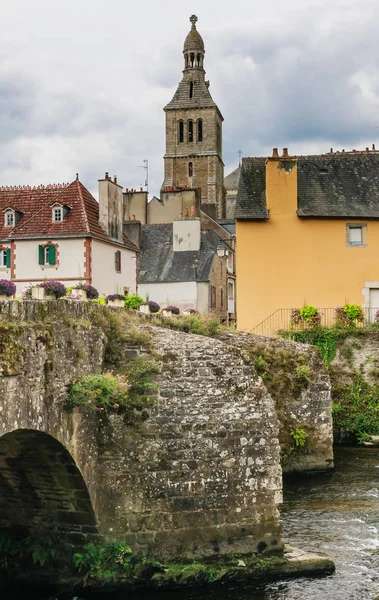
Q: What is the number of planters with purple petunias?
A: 7